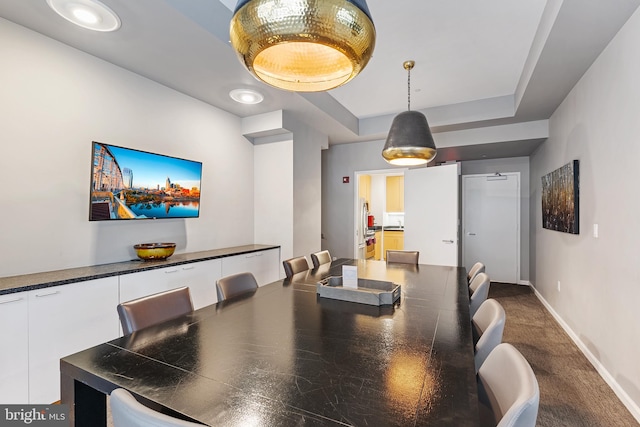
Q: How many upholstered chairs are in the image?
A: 10